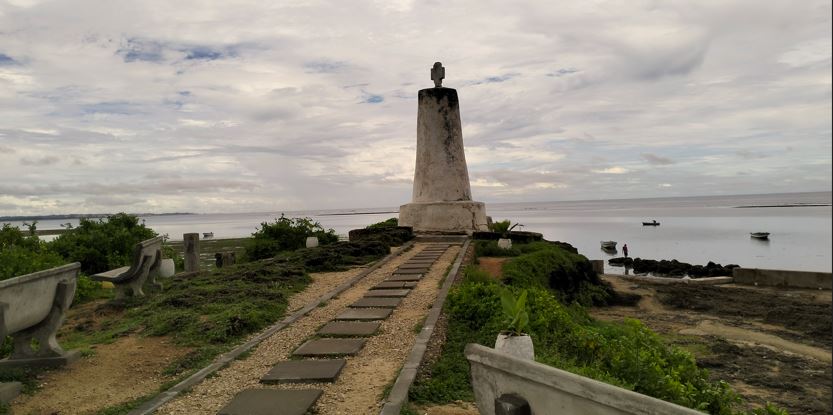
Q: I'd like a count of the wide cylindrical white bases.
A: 1